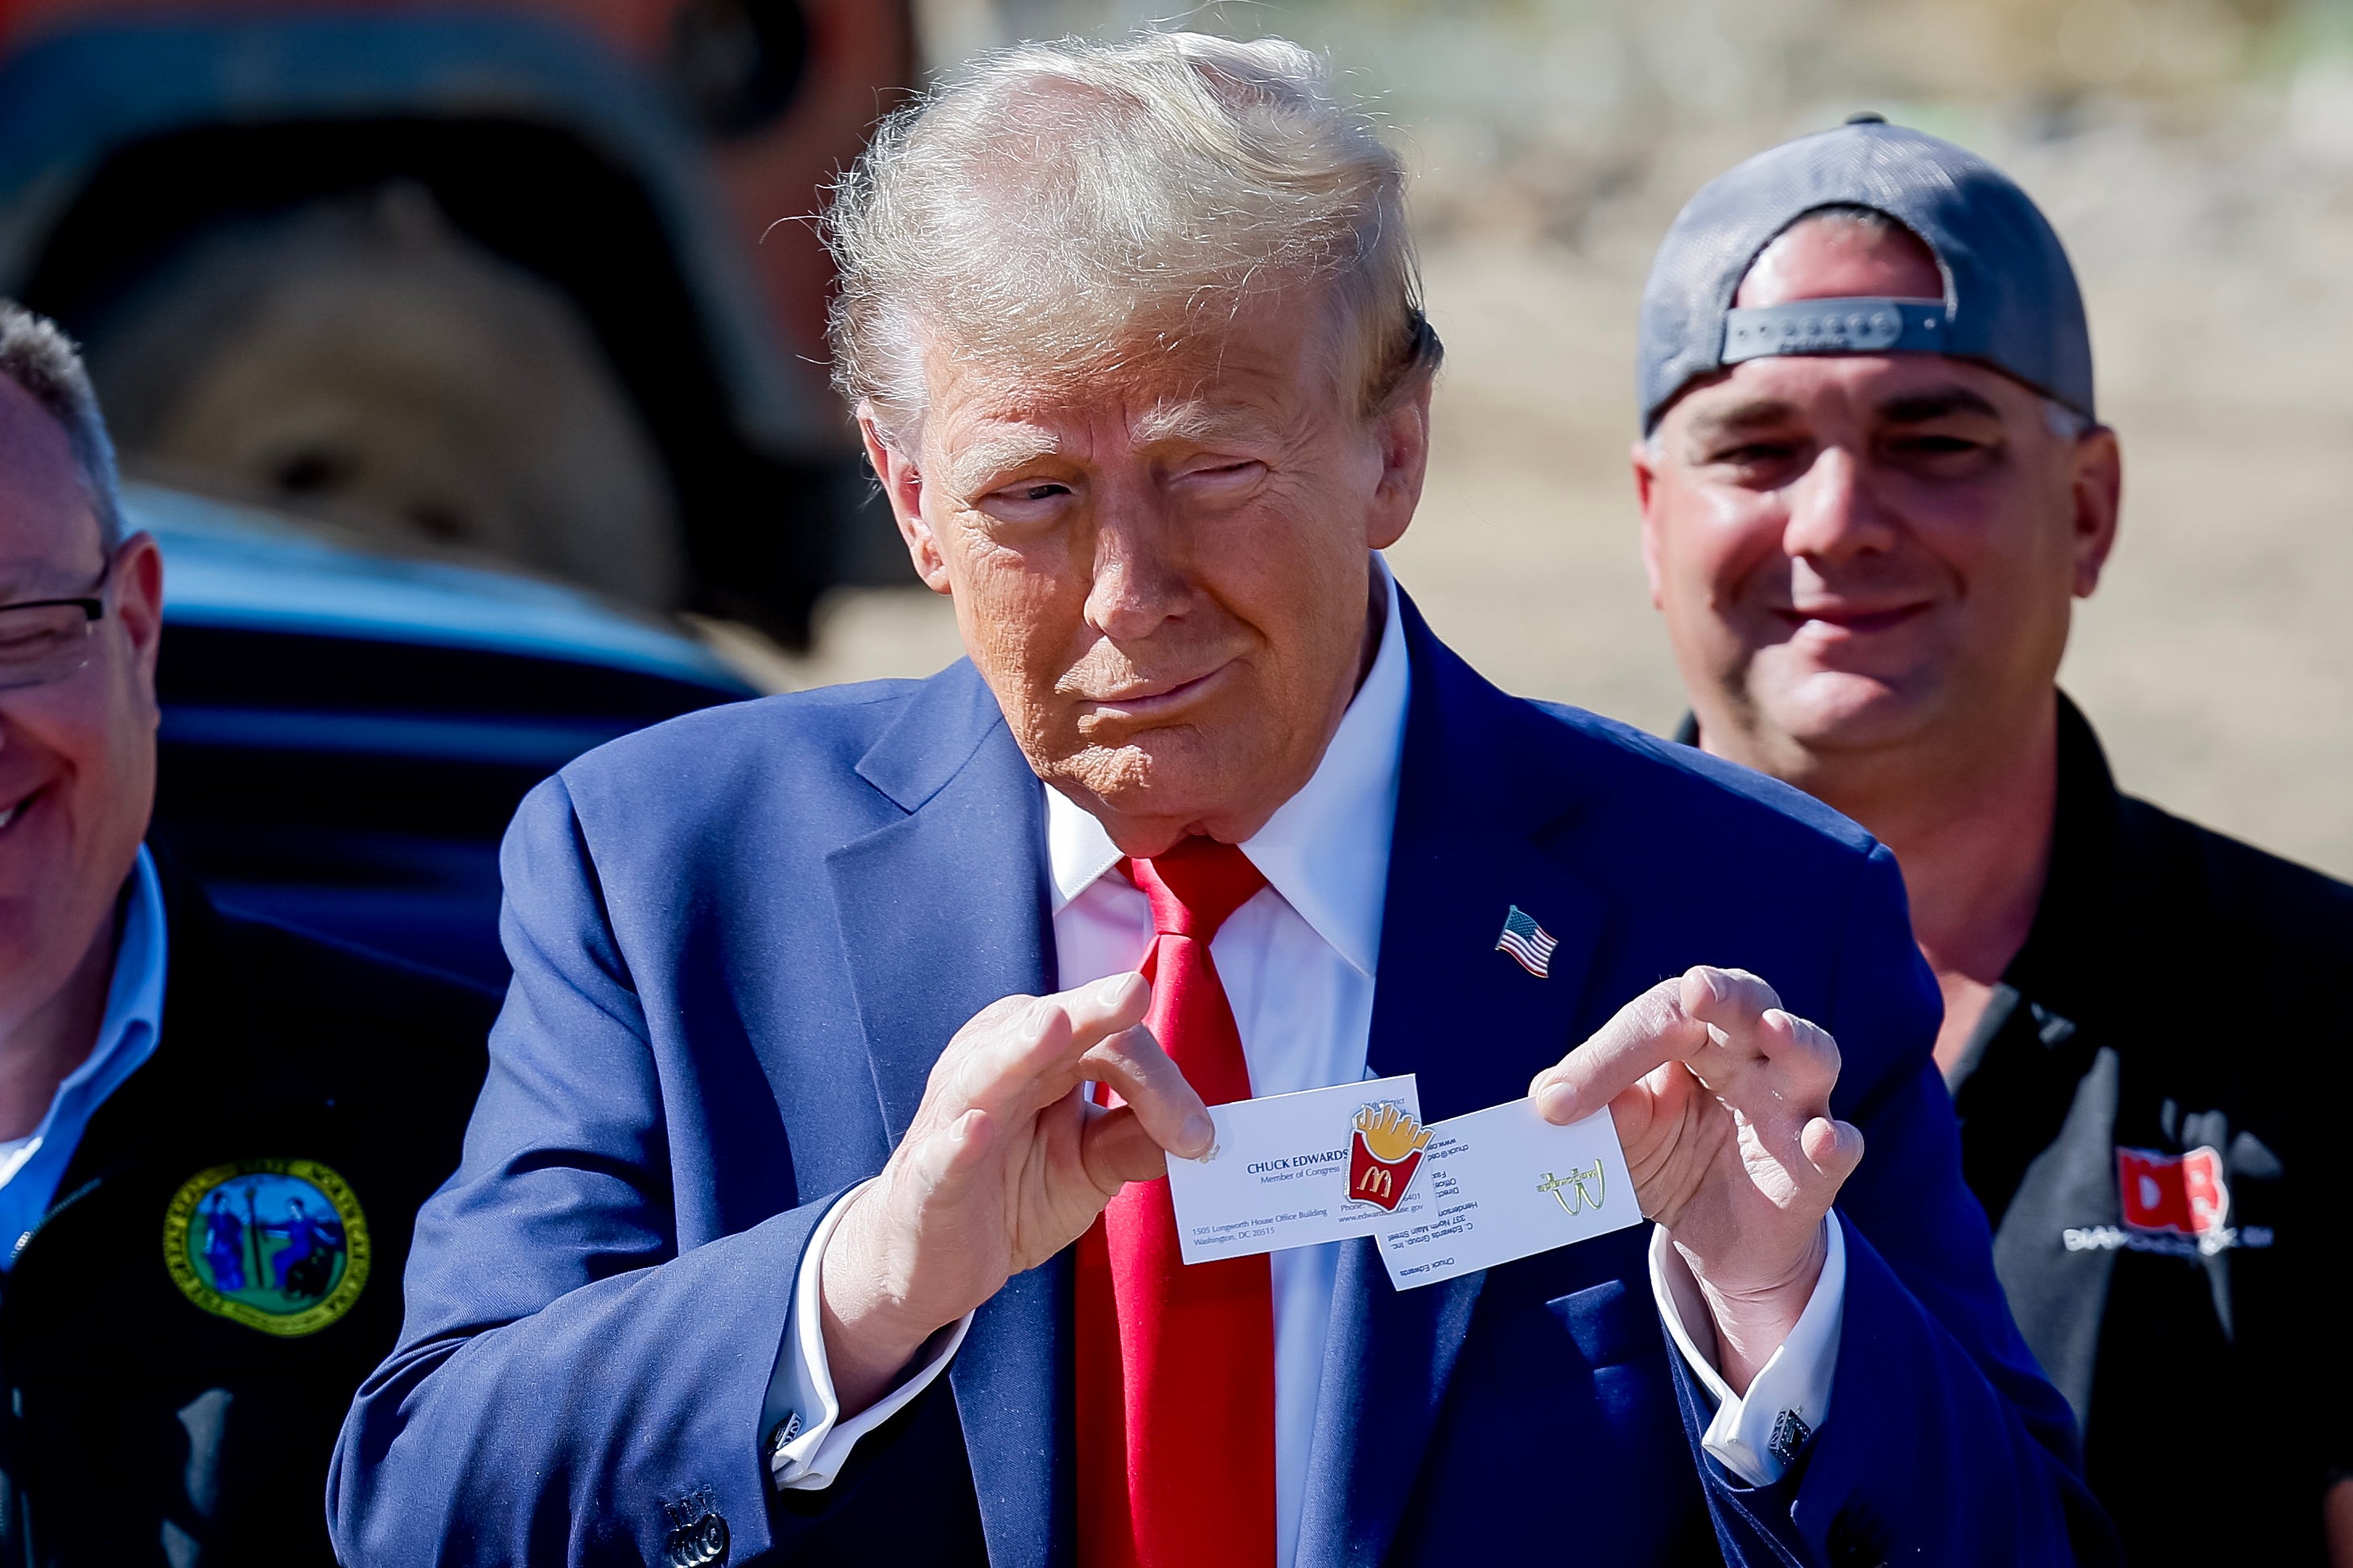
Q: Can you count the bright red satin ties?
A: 1